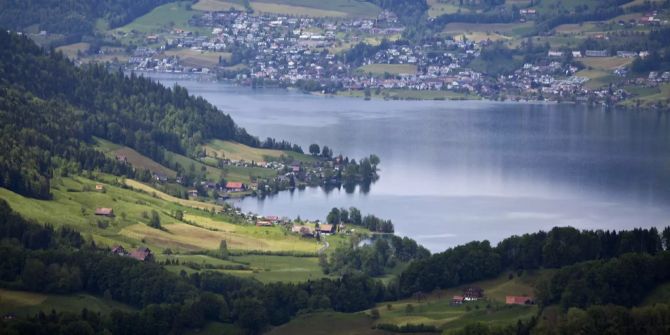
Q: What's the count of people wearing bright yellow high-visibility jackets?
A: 0